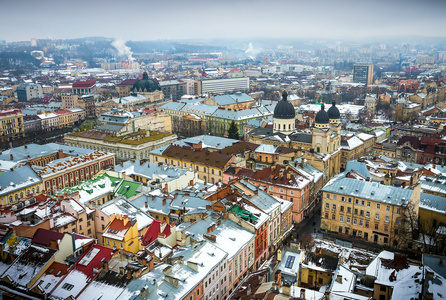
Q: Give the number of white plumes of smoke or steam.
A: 2